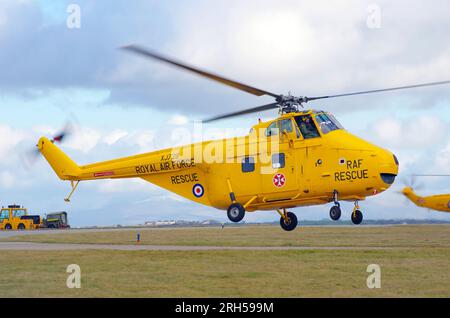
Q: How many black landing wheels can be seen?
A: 4